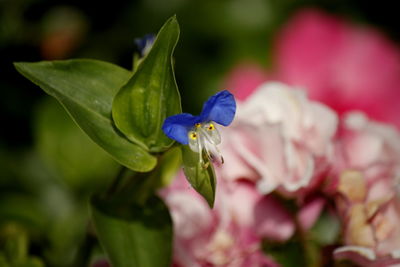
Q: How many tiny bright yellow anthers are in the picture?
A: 3